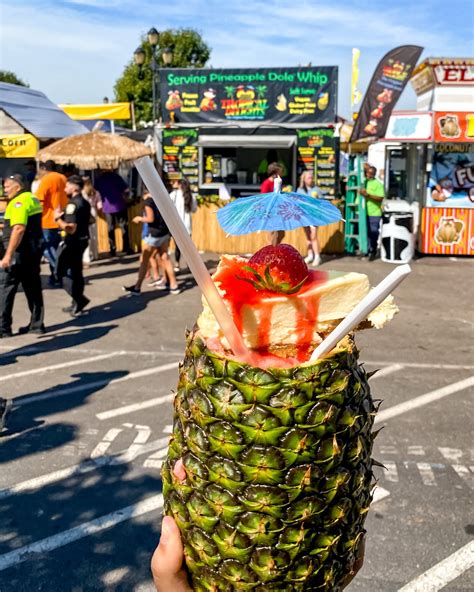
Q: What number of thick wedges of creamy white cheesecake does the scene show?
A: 1